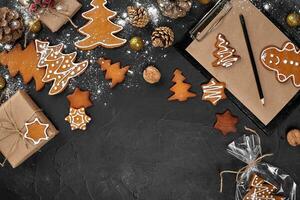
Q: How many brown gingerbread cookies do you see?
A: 13